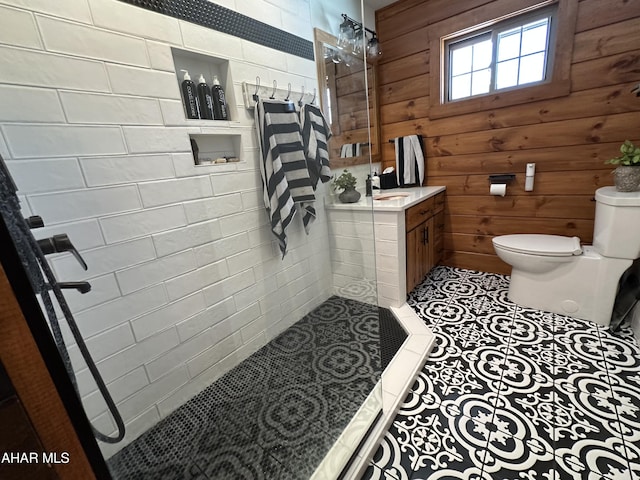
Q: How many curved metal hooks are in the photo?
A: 5